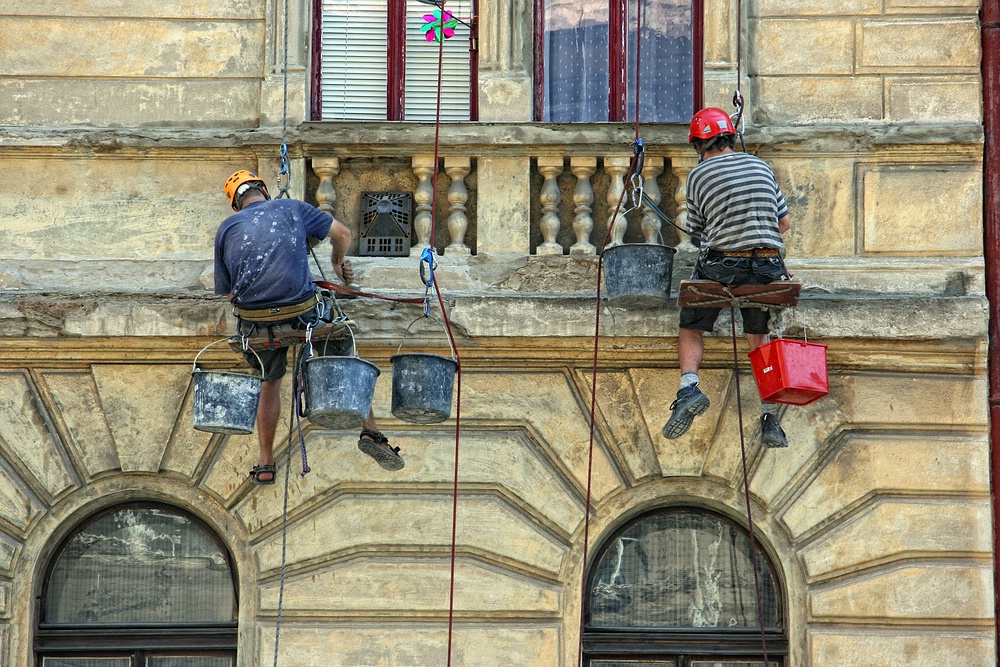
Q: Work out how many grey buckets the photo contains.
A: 4